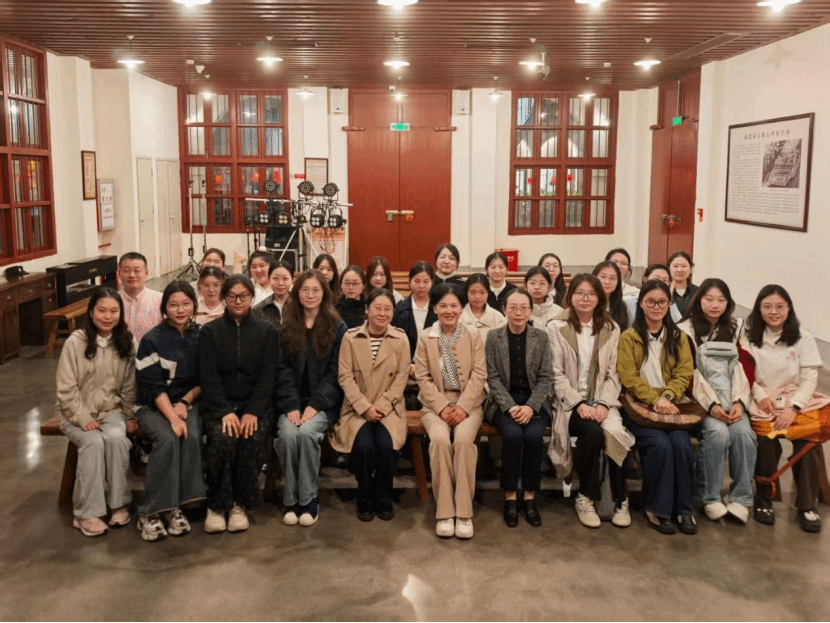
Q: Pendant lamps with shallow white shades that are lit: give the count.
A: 14